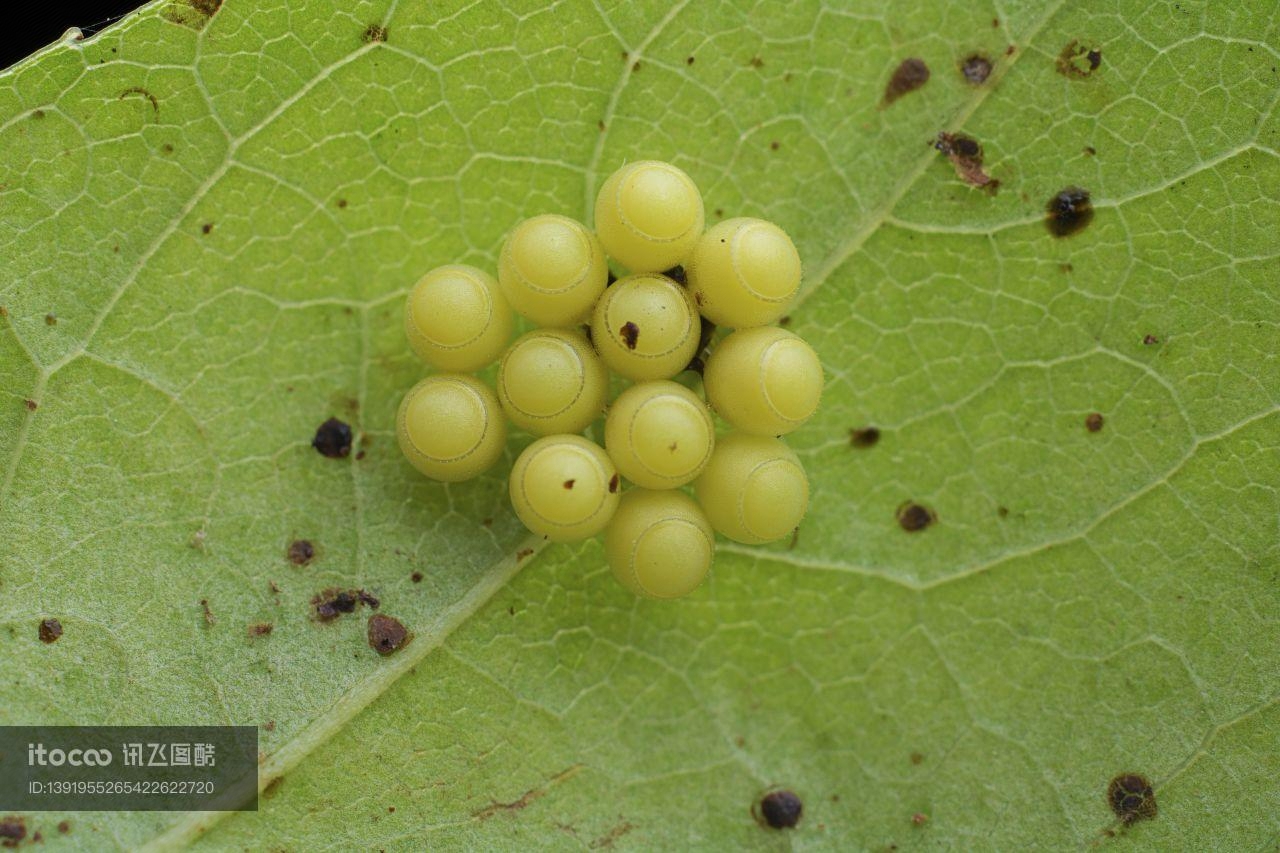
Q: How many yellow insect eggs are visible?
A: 12